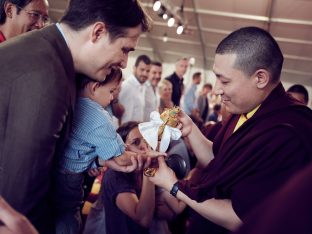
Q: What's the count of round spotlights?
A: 4